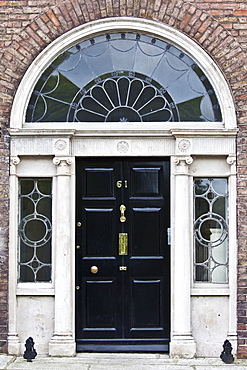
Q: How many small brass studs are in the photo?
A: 3